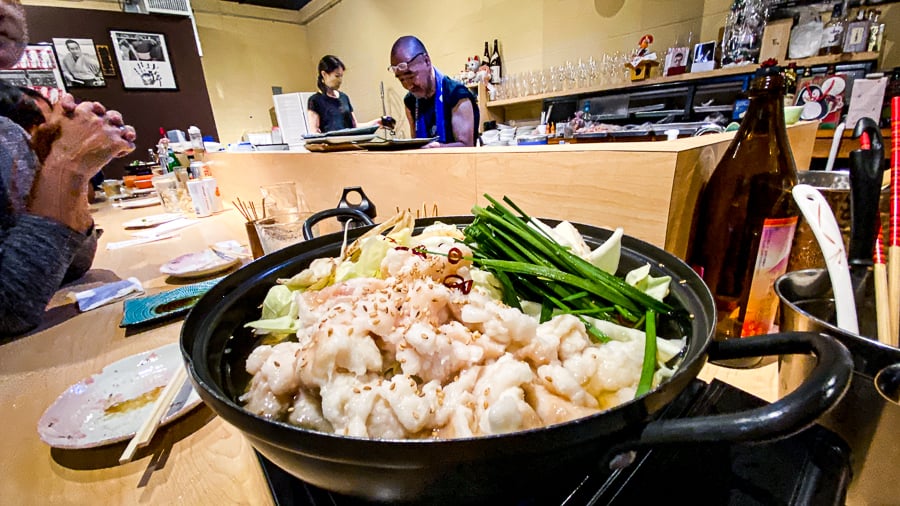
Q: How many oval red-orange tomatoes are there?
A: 0